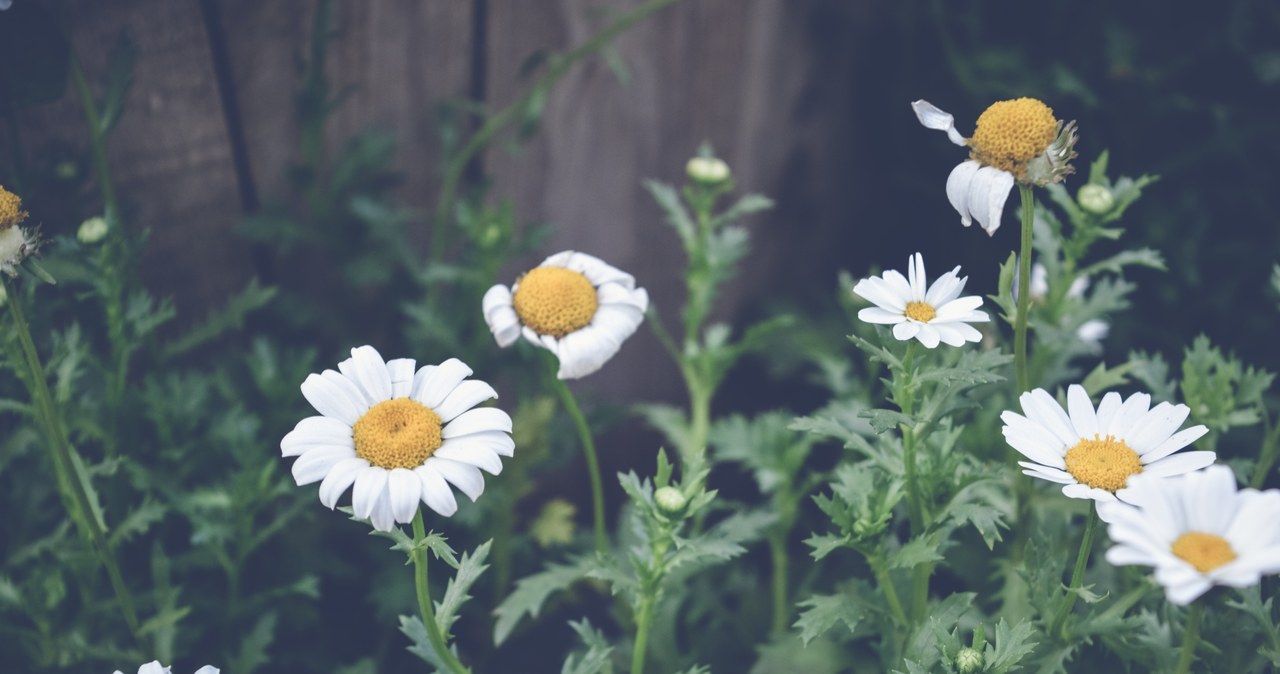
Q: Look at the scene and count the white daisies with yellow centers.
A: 6